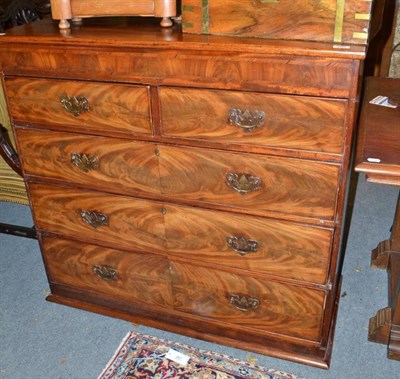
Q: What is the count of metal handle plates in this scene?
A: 8